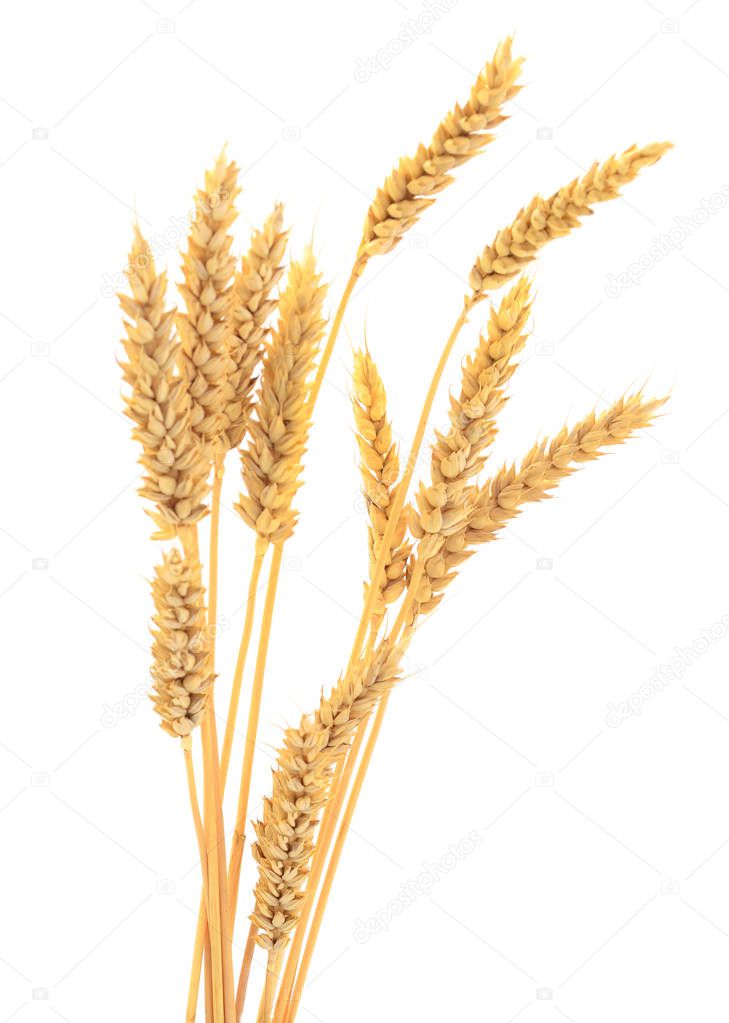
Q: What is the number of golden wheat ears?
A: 11